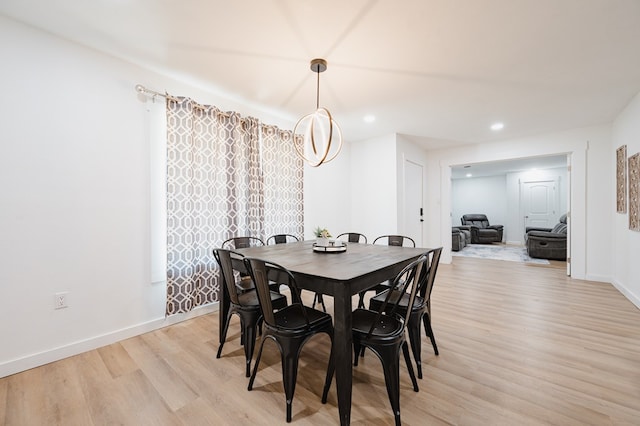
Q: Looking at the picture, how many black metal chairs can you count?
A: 8